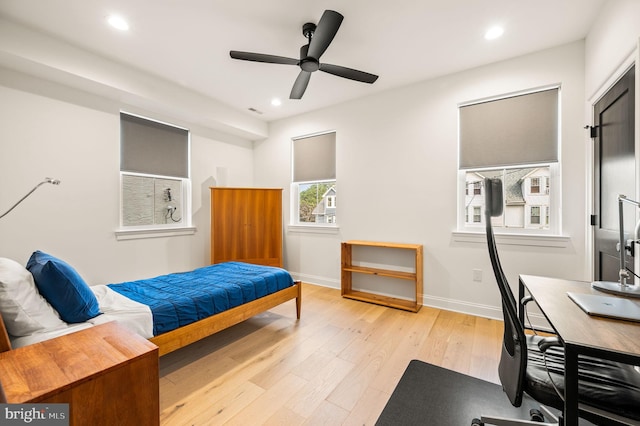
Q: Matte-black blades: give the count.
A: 4